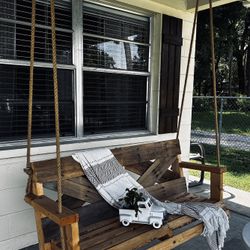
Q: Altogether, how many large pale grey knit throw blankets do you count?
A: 1